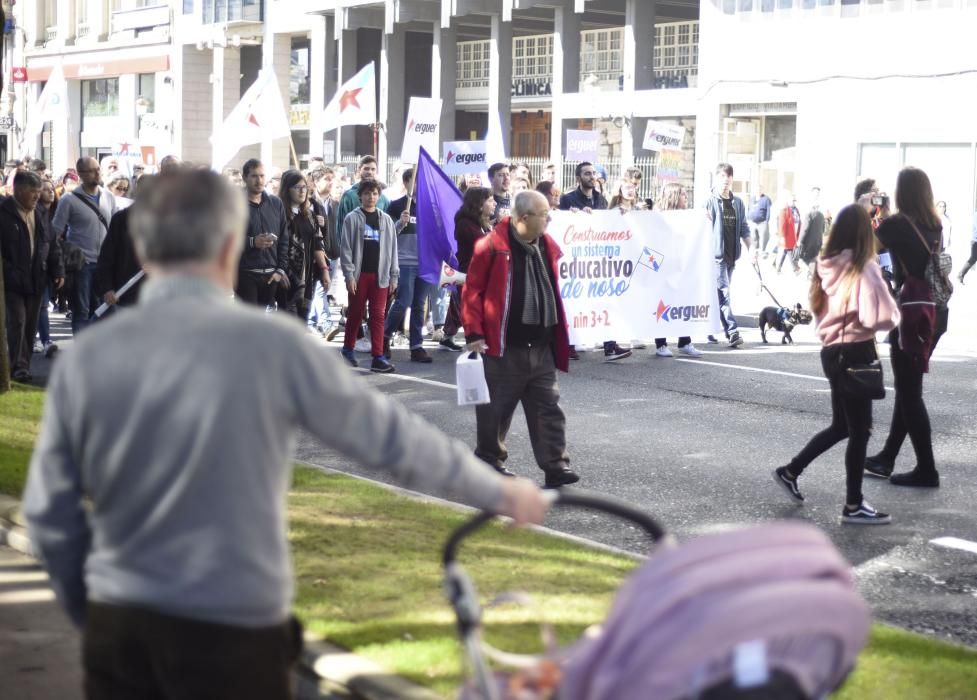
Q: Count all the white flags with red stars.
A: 2